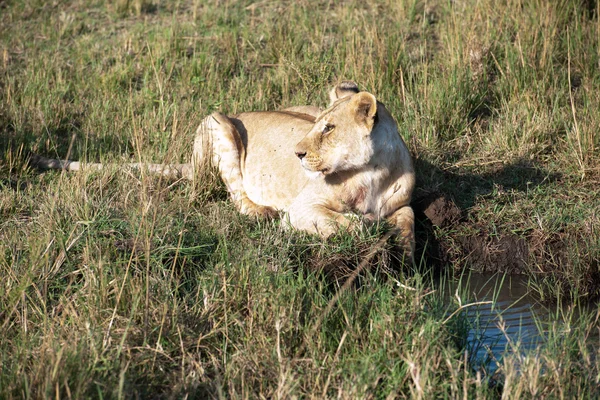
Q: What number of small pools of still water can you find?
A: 1